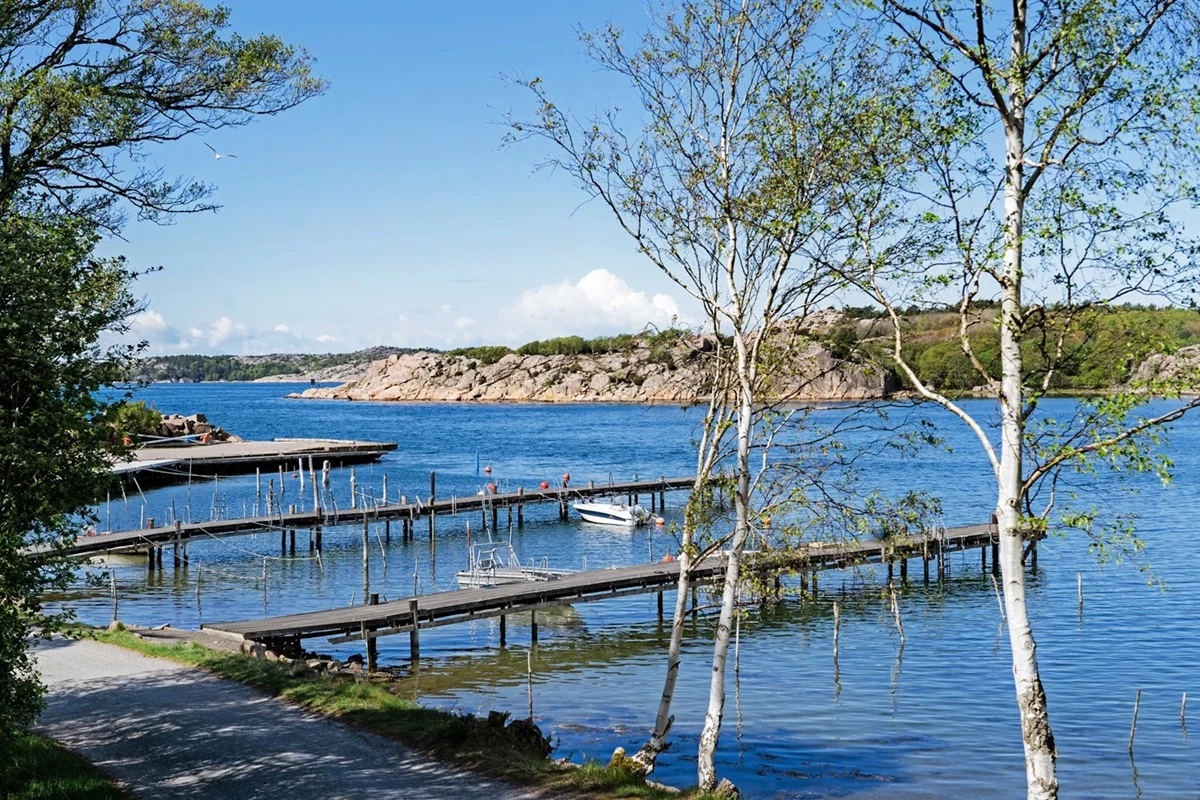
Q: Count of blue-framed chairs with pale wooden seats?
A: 0